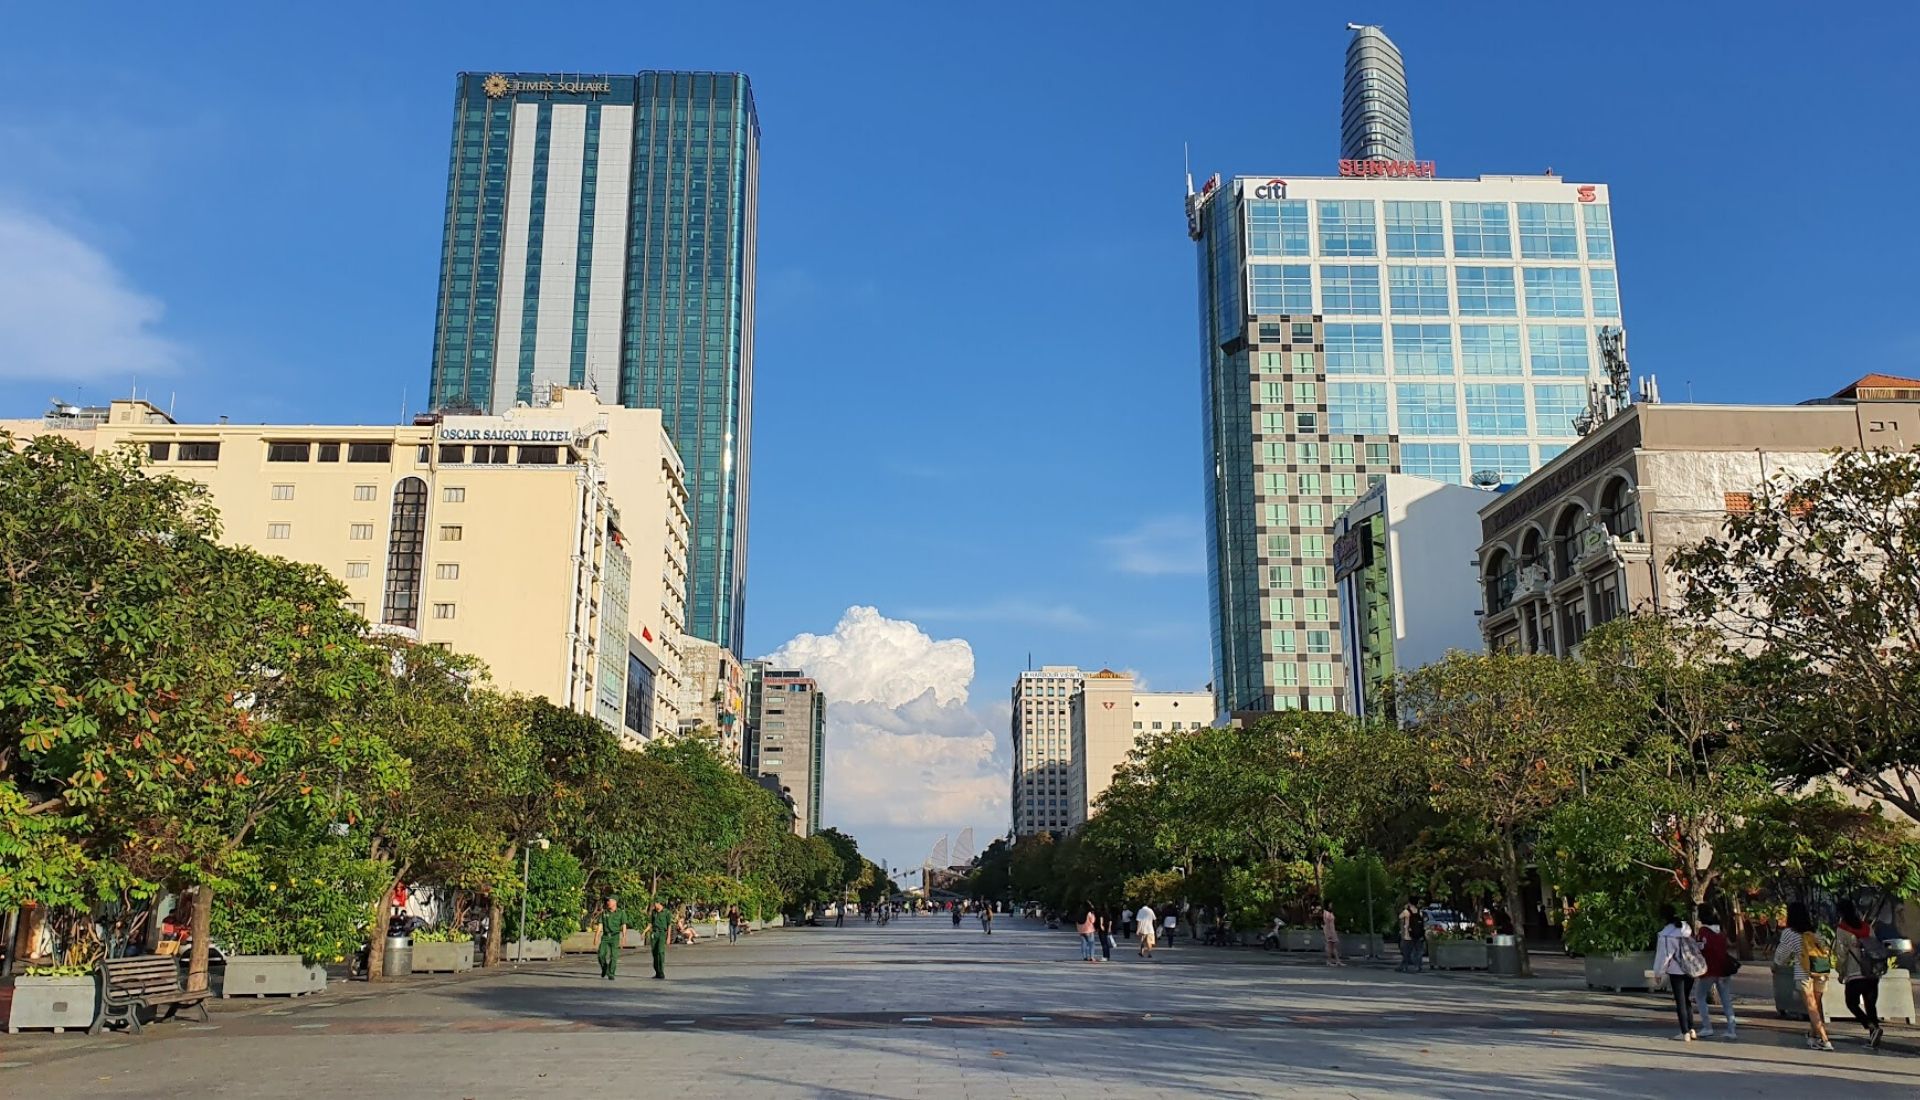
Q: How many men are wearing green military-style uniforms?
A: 2